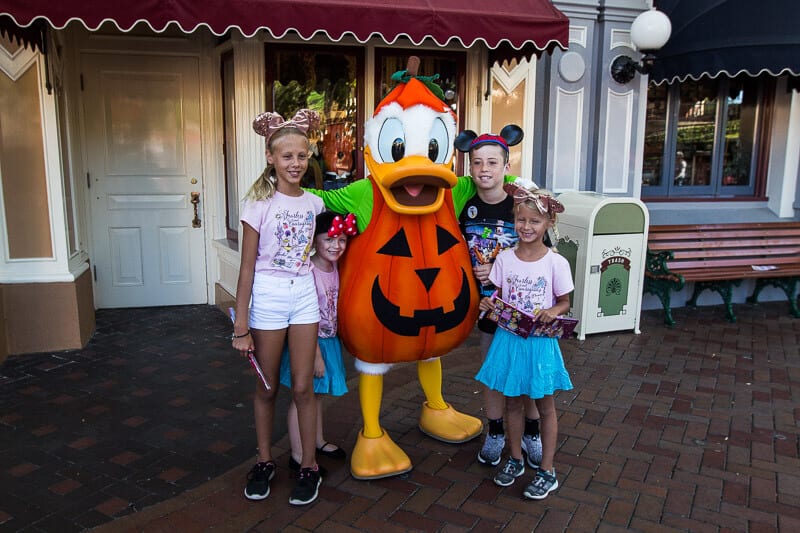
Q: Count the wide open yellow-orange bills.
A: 1